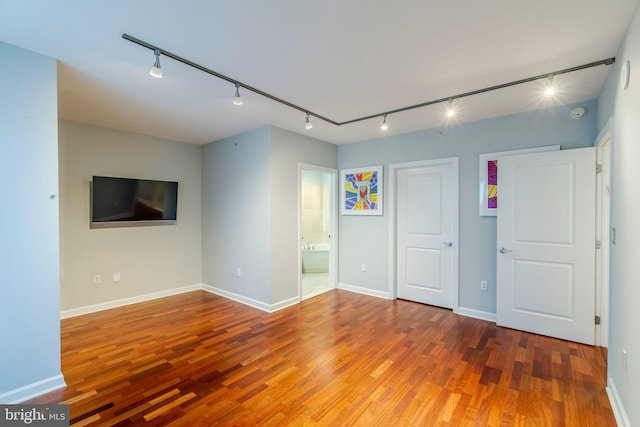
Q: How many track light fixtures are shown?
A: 6